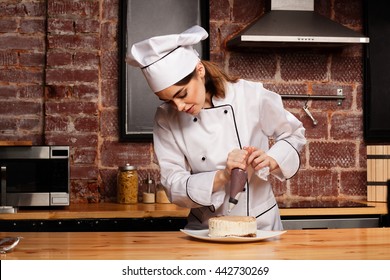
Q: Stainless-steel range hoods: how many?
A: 1